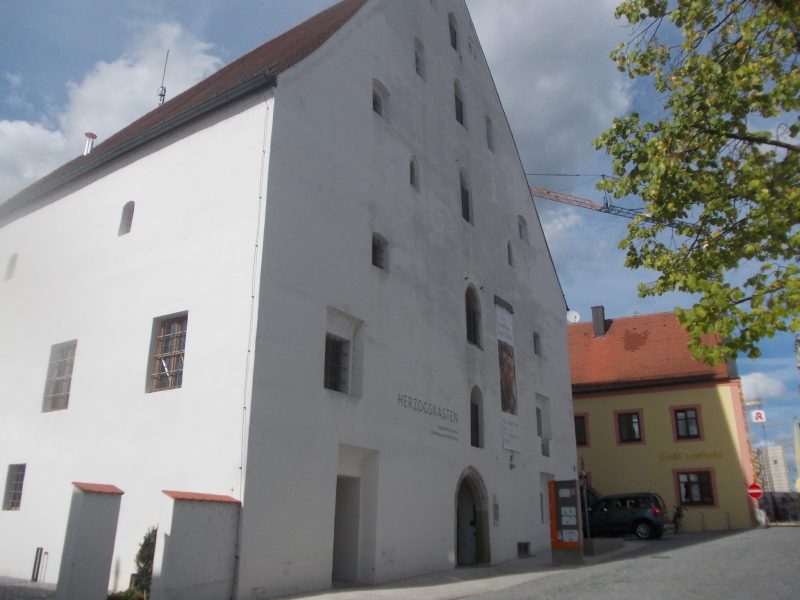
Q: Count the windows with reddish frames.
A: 4